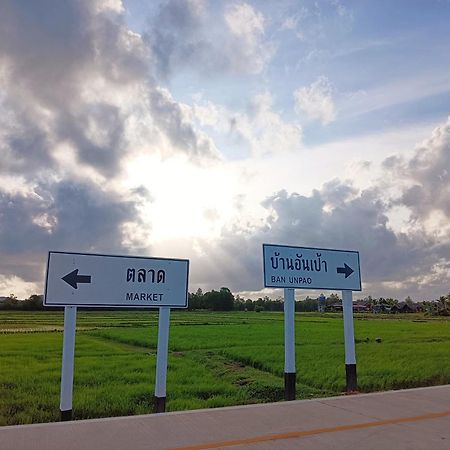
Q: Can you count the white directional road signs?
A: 2